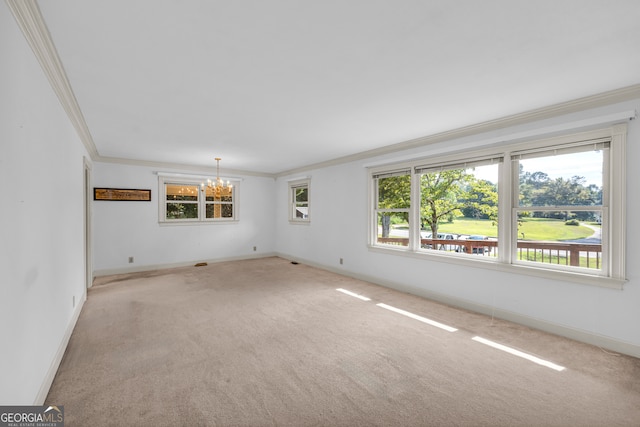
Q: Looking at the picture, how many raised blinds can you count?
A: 3